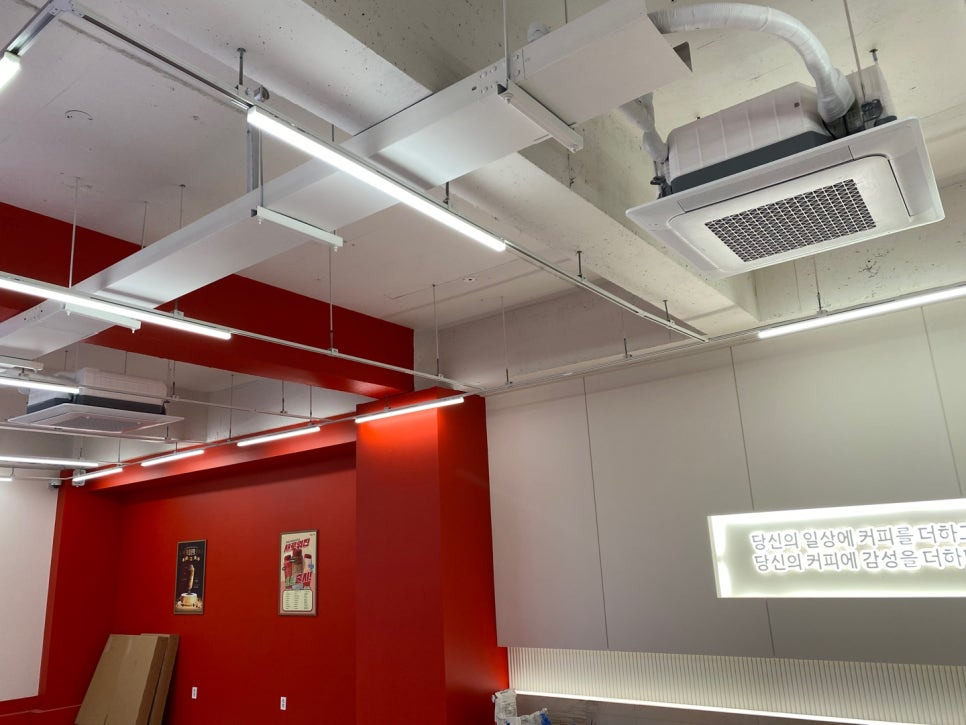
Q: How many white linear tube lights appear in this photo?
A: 11